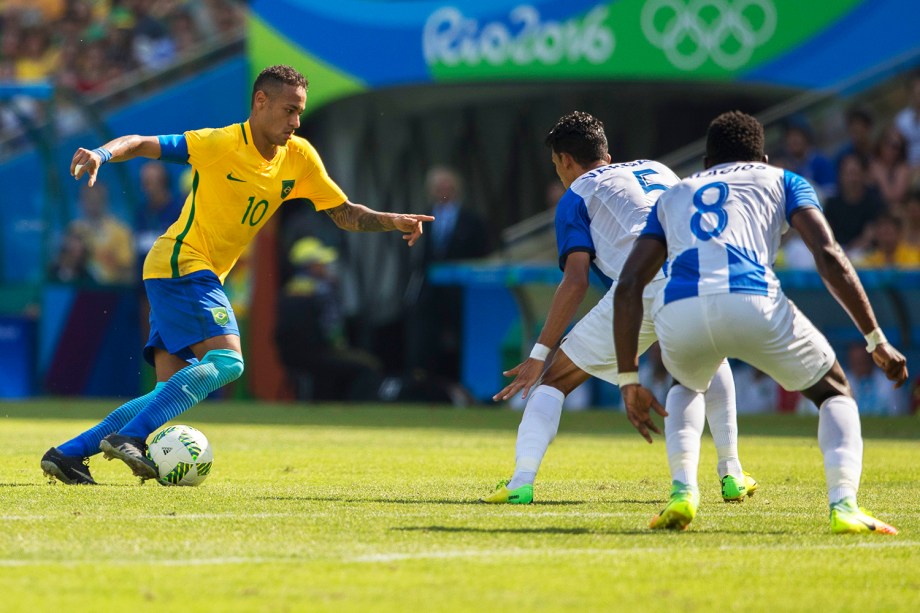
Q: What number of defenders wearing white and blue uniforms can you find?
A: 2